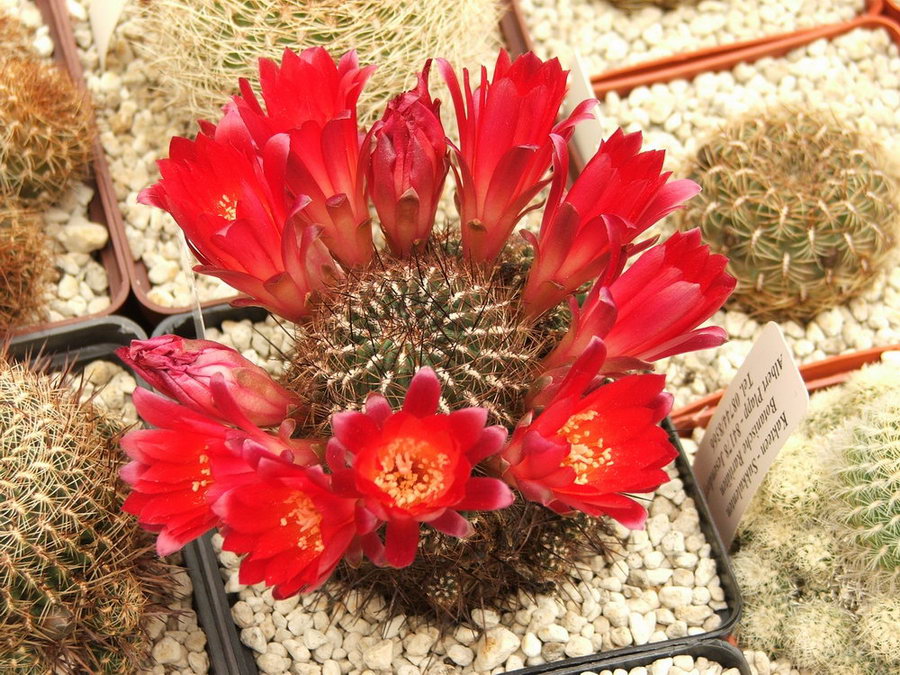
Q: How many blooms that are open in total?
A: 9